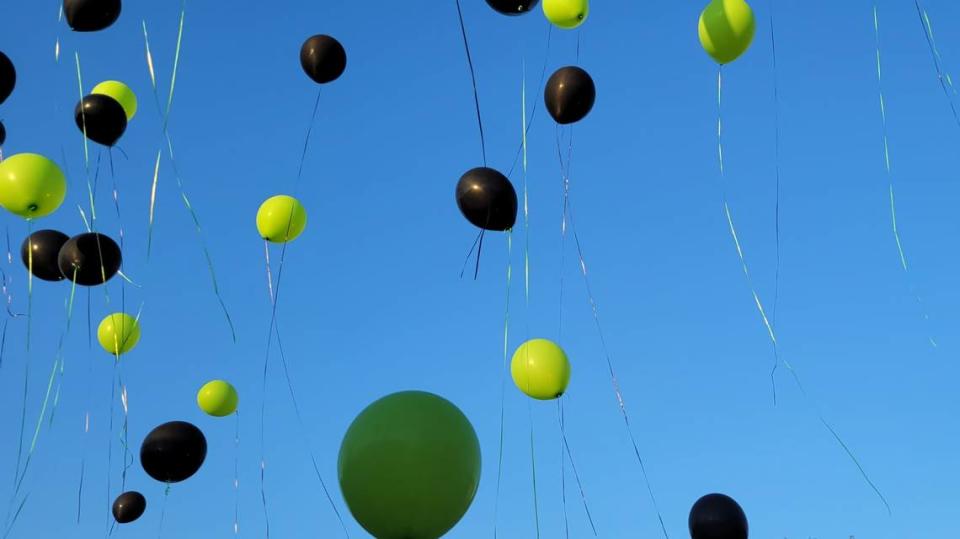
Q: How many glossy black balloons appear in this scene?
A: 13